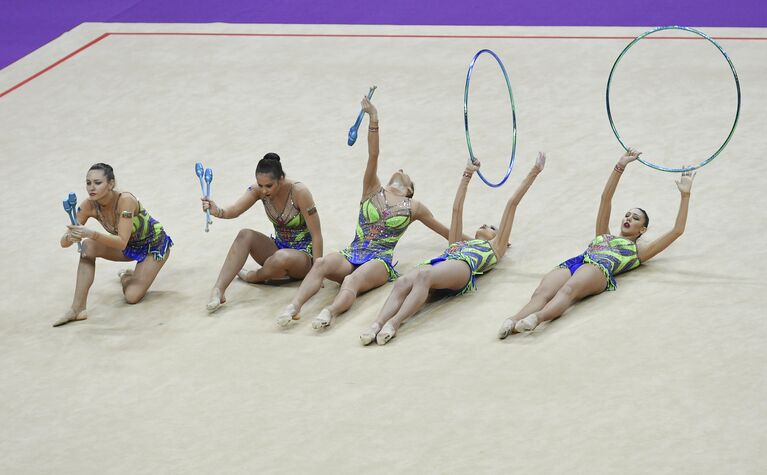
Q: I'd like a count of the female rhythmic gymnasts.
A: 5